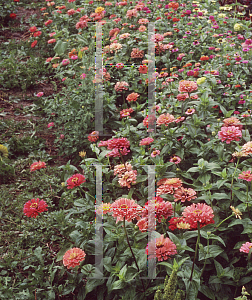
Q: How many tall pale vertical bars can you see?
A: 4